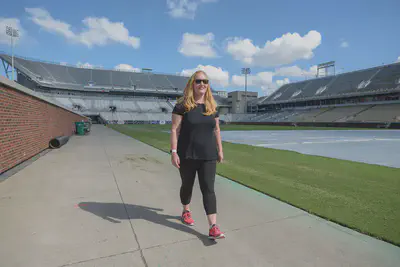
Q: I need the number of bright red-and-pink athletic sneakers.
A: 2